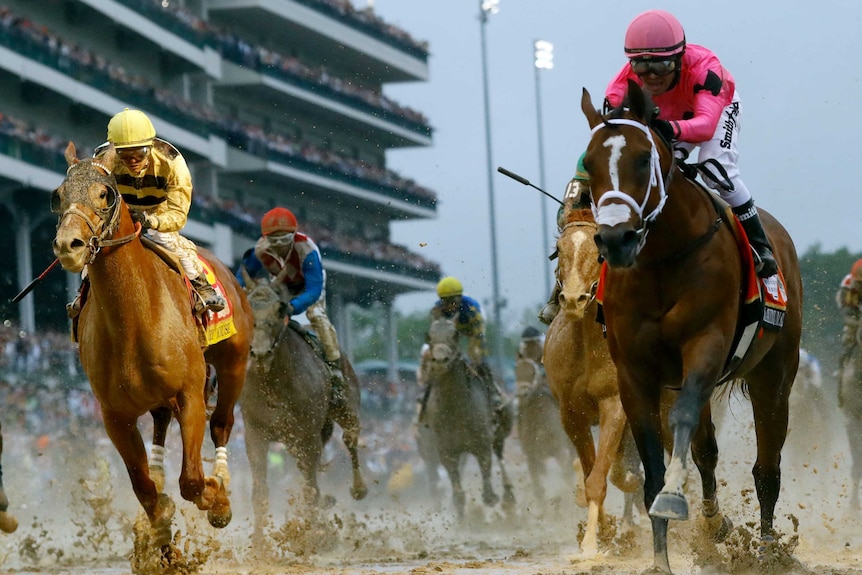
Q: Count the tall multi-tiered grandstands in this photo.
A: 1